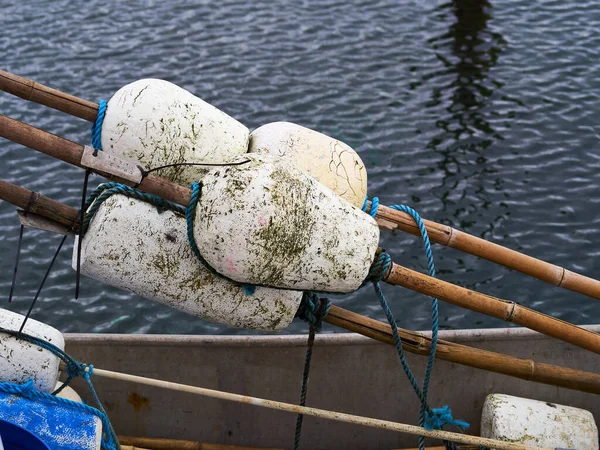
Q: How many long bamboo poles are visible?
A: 3